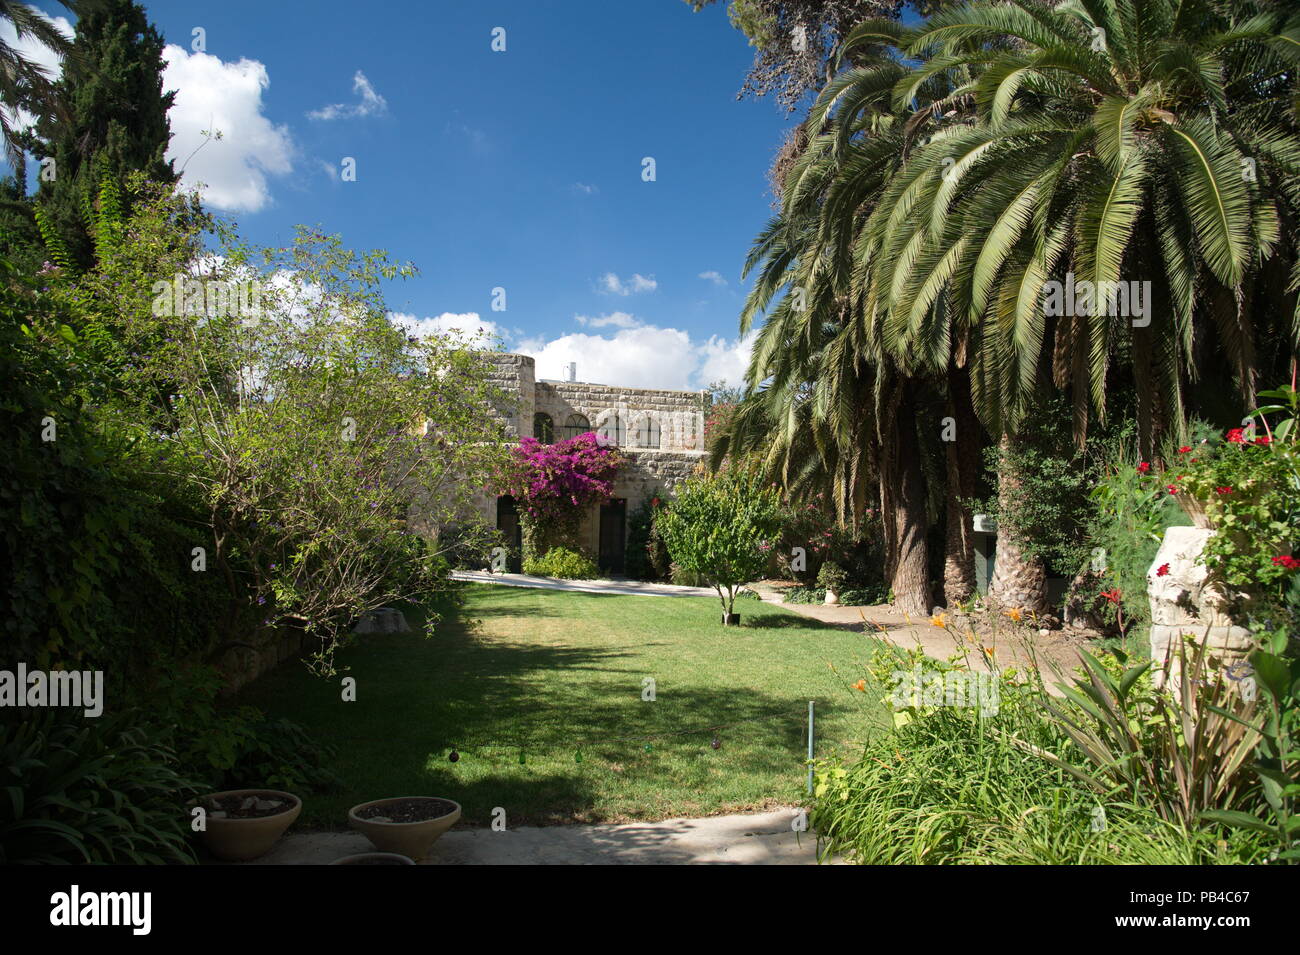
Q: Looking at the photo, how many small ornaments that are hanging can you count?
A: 5